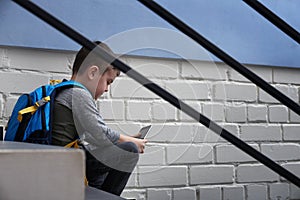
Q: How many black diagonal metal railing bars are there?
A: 3